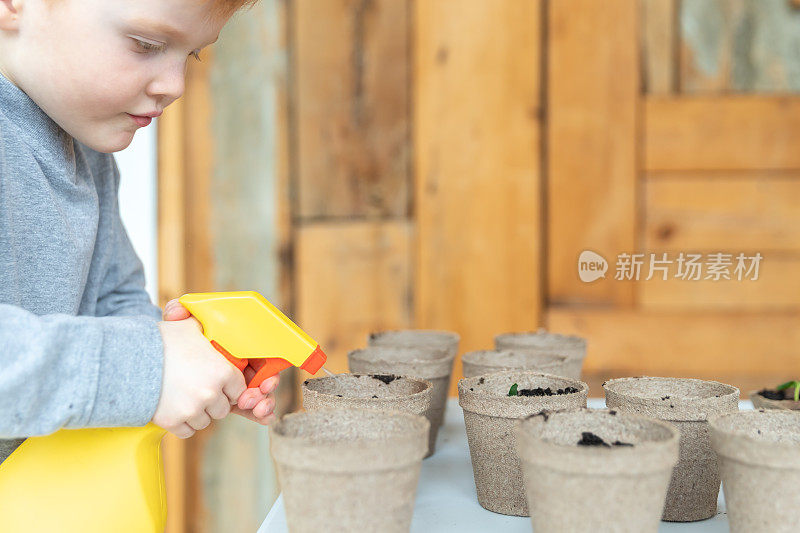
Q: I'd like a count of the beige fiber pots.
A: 11